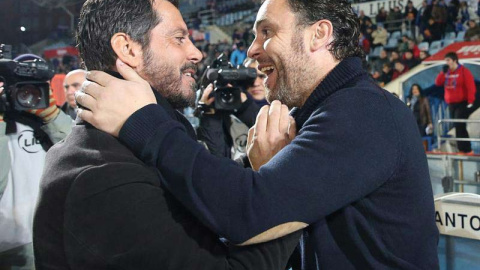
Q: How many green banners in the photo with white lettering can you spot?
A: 0